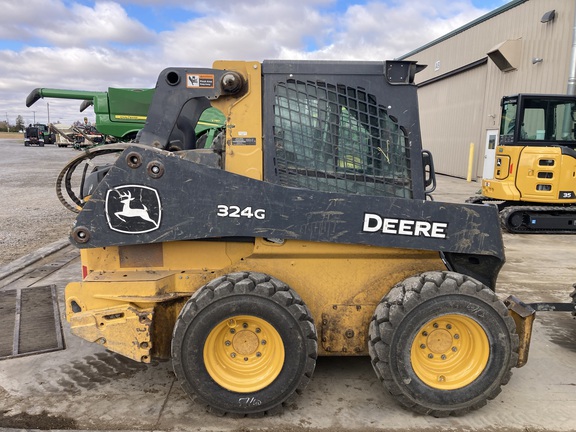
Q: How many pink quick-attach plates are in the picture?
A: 0